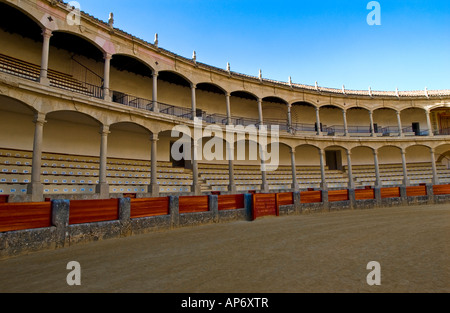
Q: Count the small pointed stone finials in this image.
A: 11